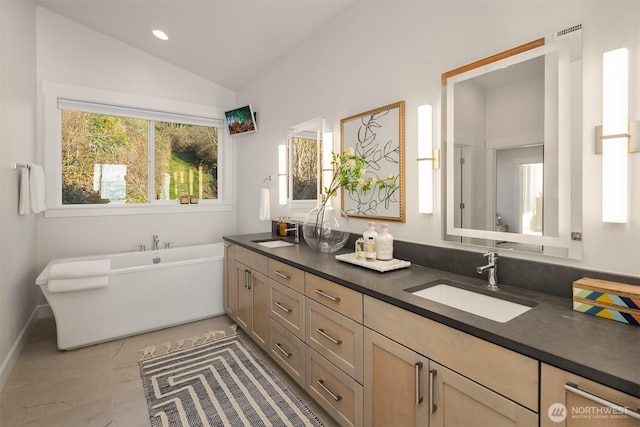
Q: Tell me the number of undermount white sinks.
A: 2